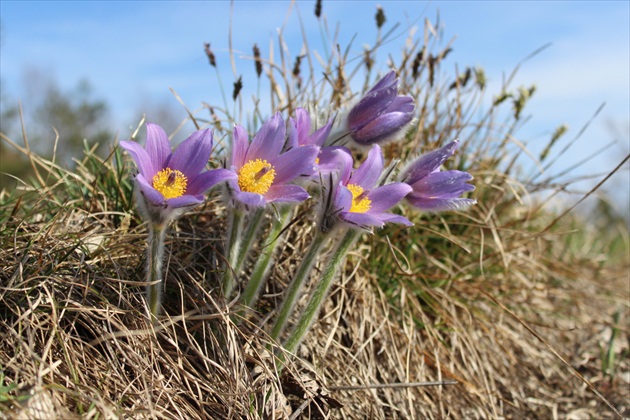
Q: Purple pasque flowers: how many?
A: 6